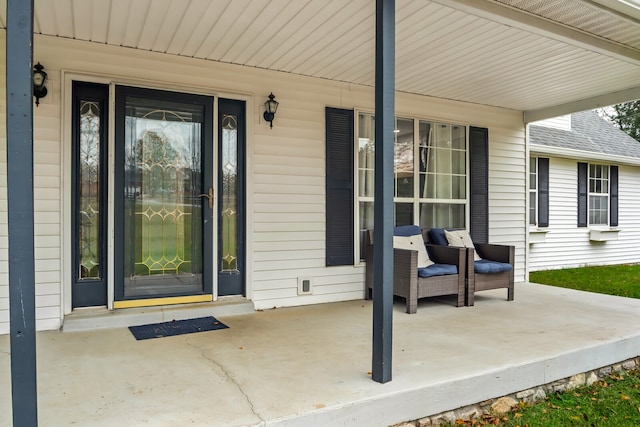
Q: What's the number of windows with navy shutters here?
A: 3